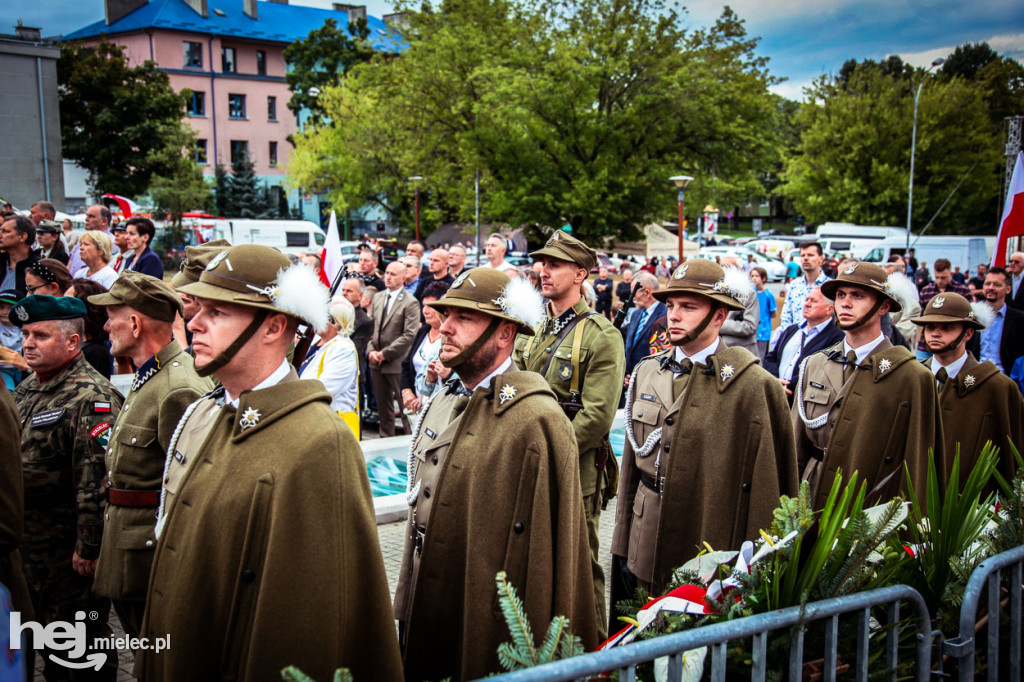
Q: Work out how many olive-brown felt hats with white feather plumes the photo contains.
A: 5